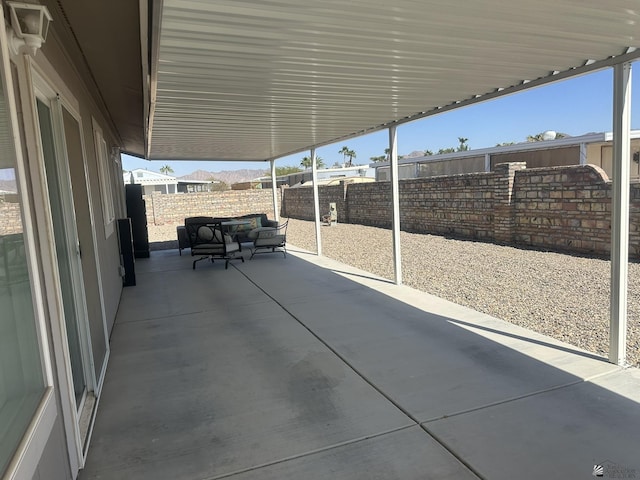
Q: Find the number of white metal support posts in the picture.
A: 4